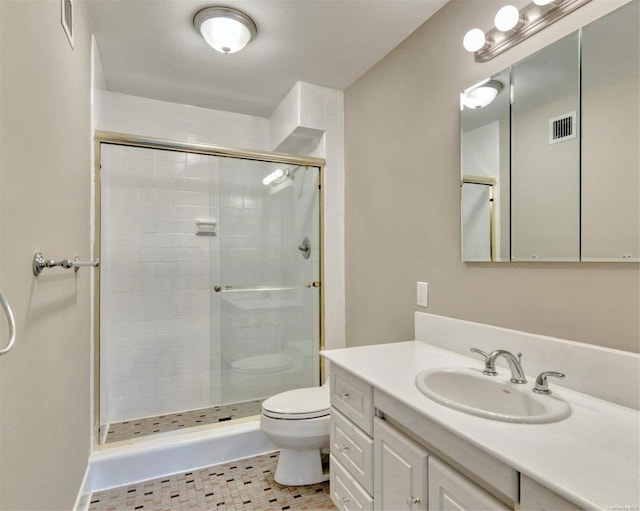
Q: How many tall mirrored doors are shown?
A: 3